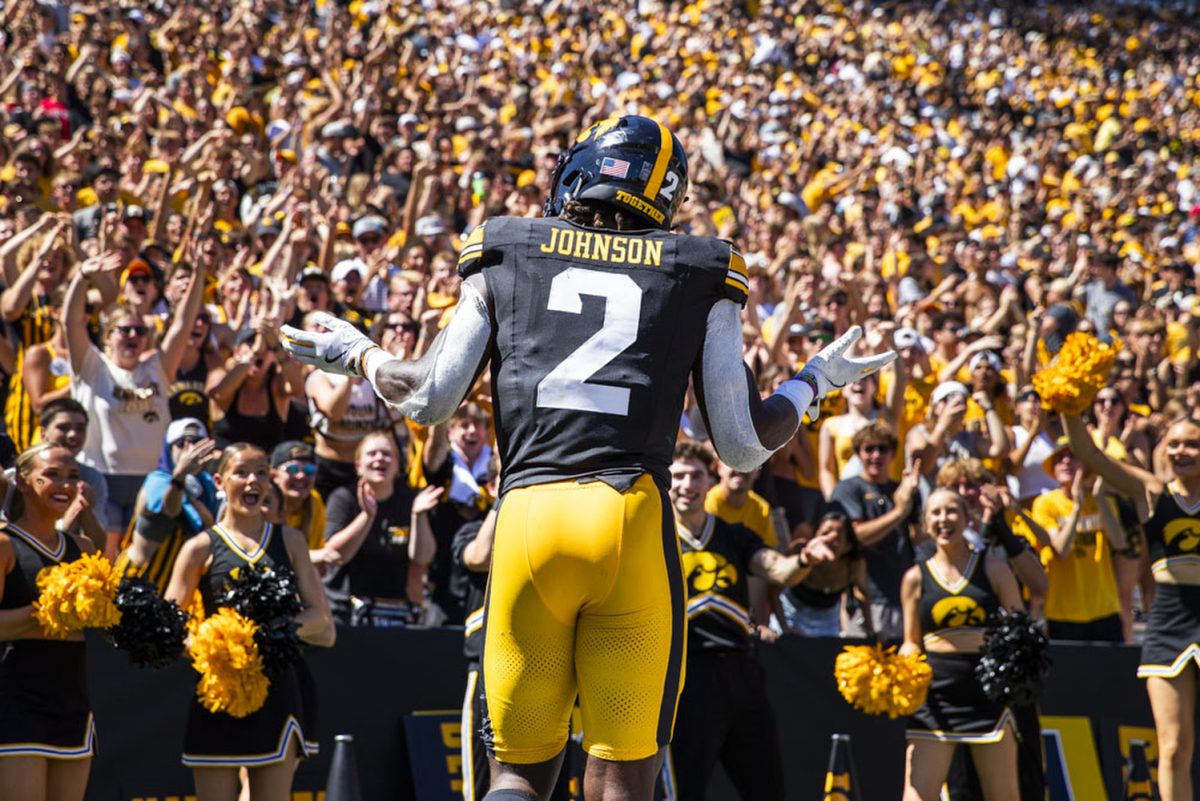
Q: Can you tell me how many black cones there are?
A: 3